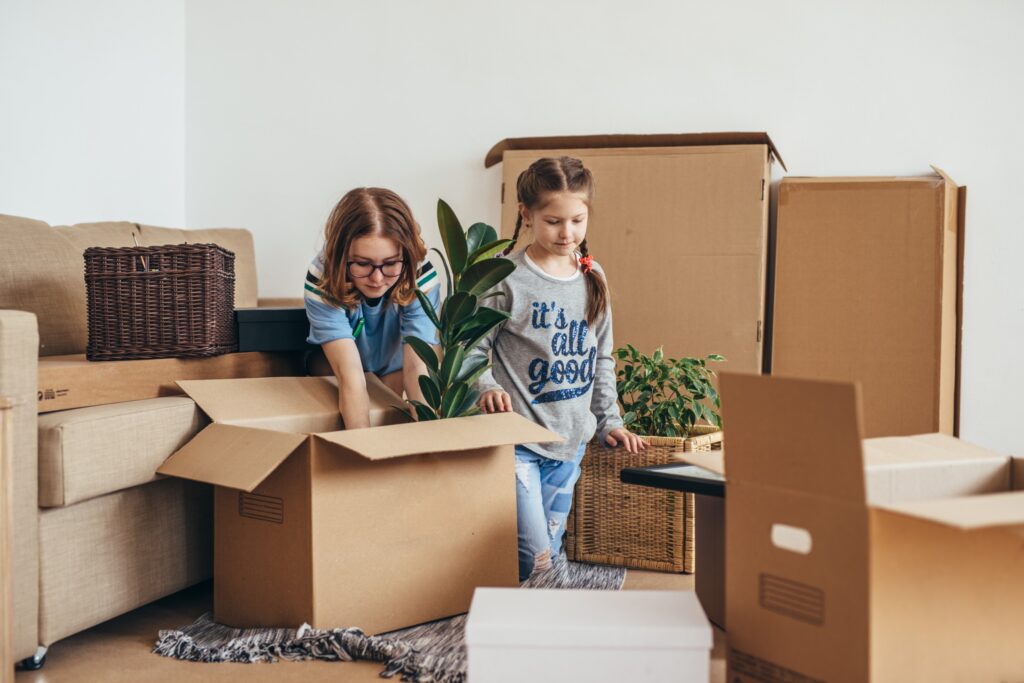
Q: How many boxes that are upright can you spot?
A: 2